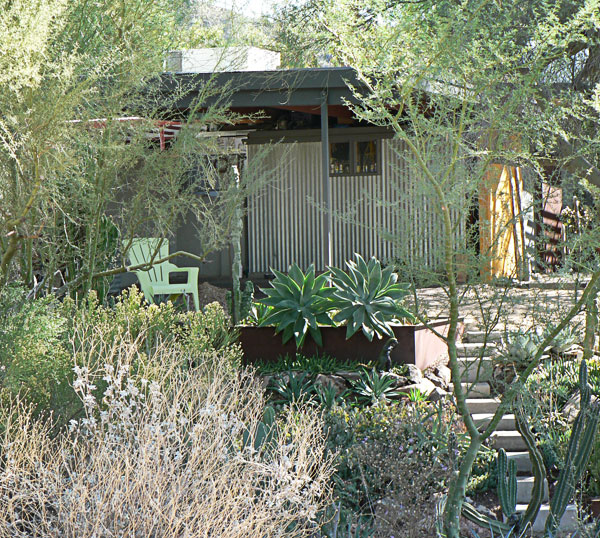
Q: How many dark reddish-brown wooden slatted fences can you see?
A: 0